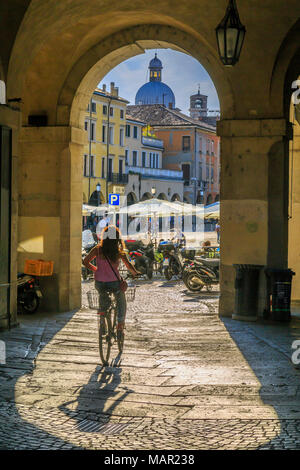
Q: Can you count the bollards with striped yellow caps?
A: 0